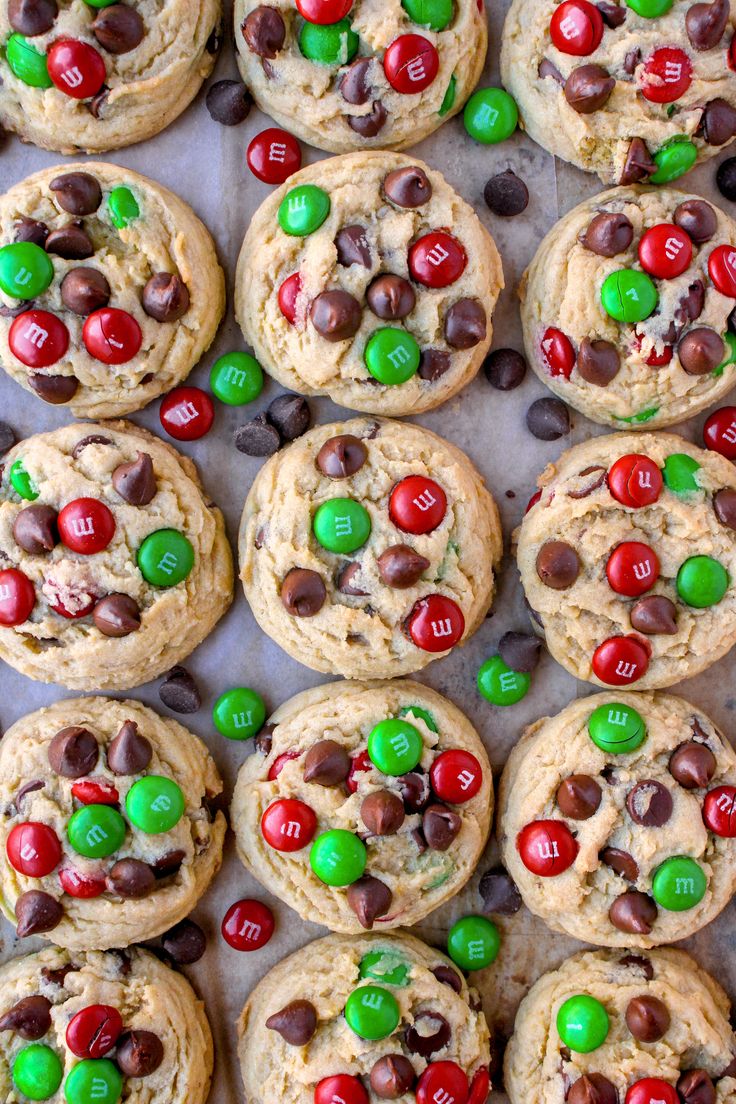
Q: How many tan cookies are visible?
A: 15